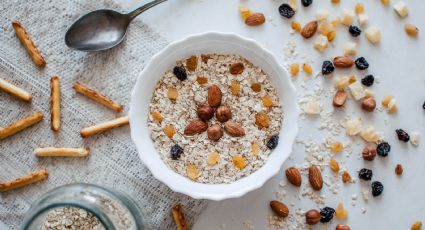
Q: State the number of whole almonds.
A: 9